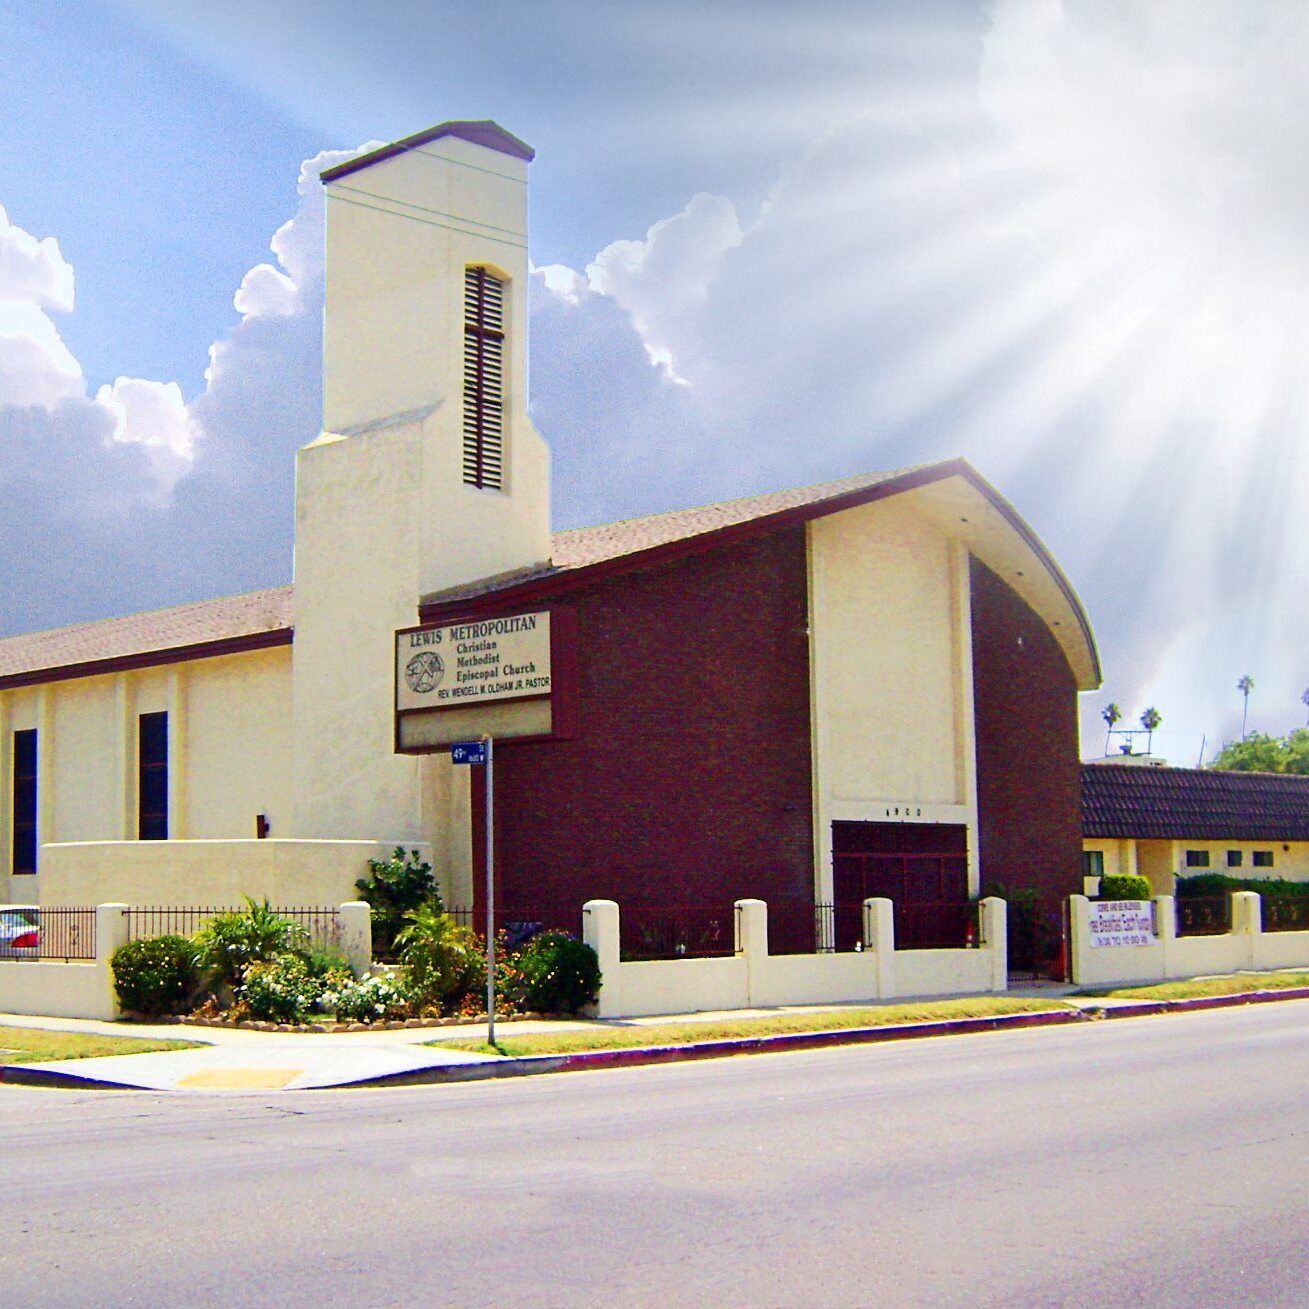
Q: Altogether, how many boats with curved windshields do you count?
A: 0